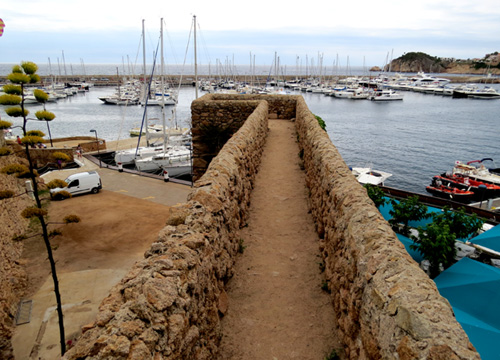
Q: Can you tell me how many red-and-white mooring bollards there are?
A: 2